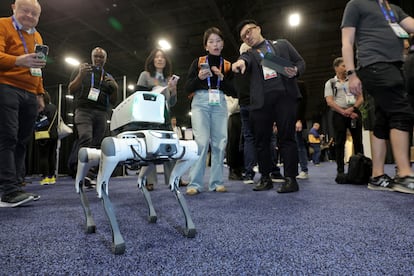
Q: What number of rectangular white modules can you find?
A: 1